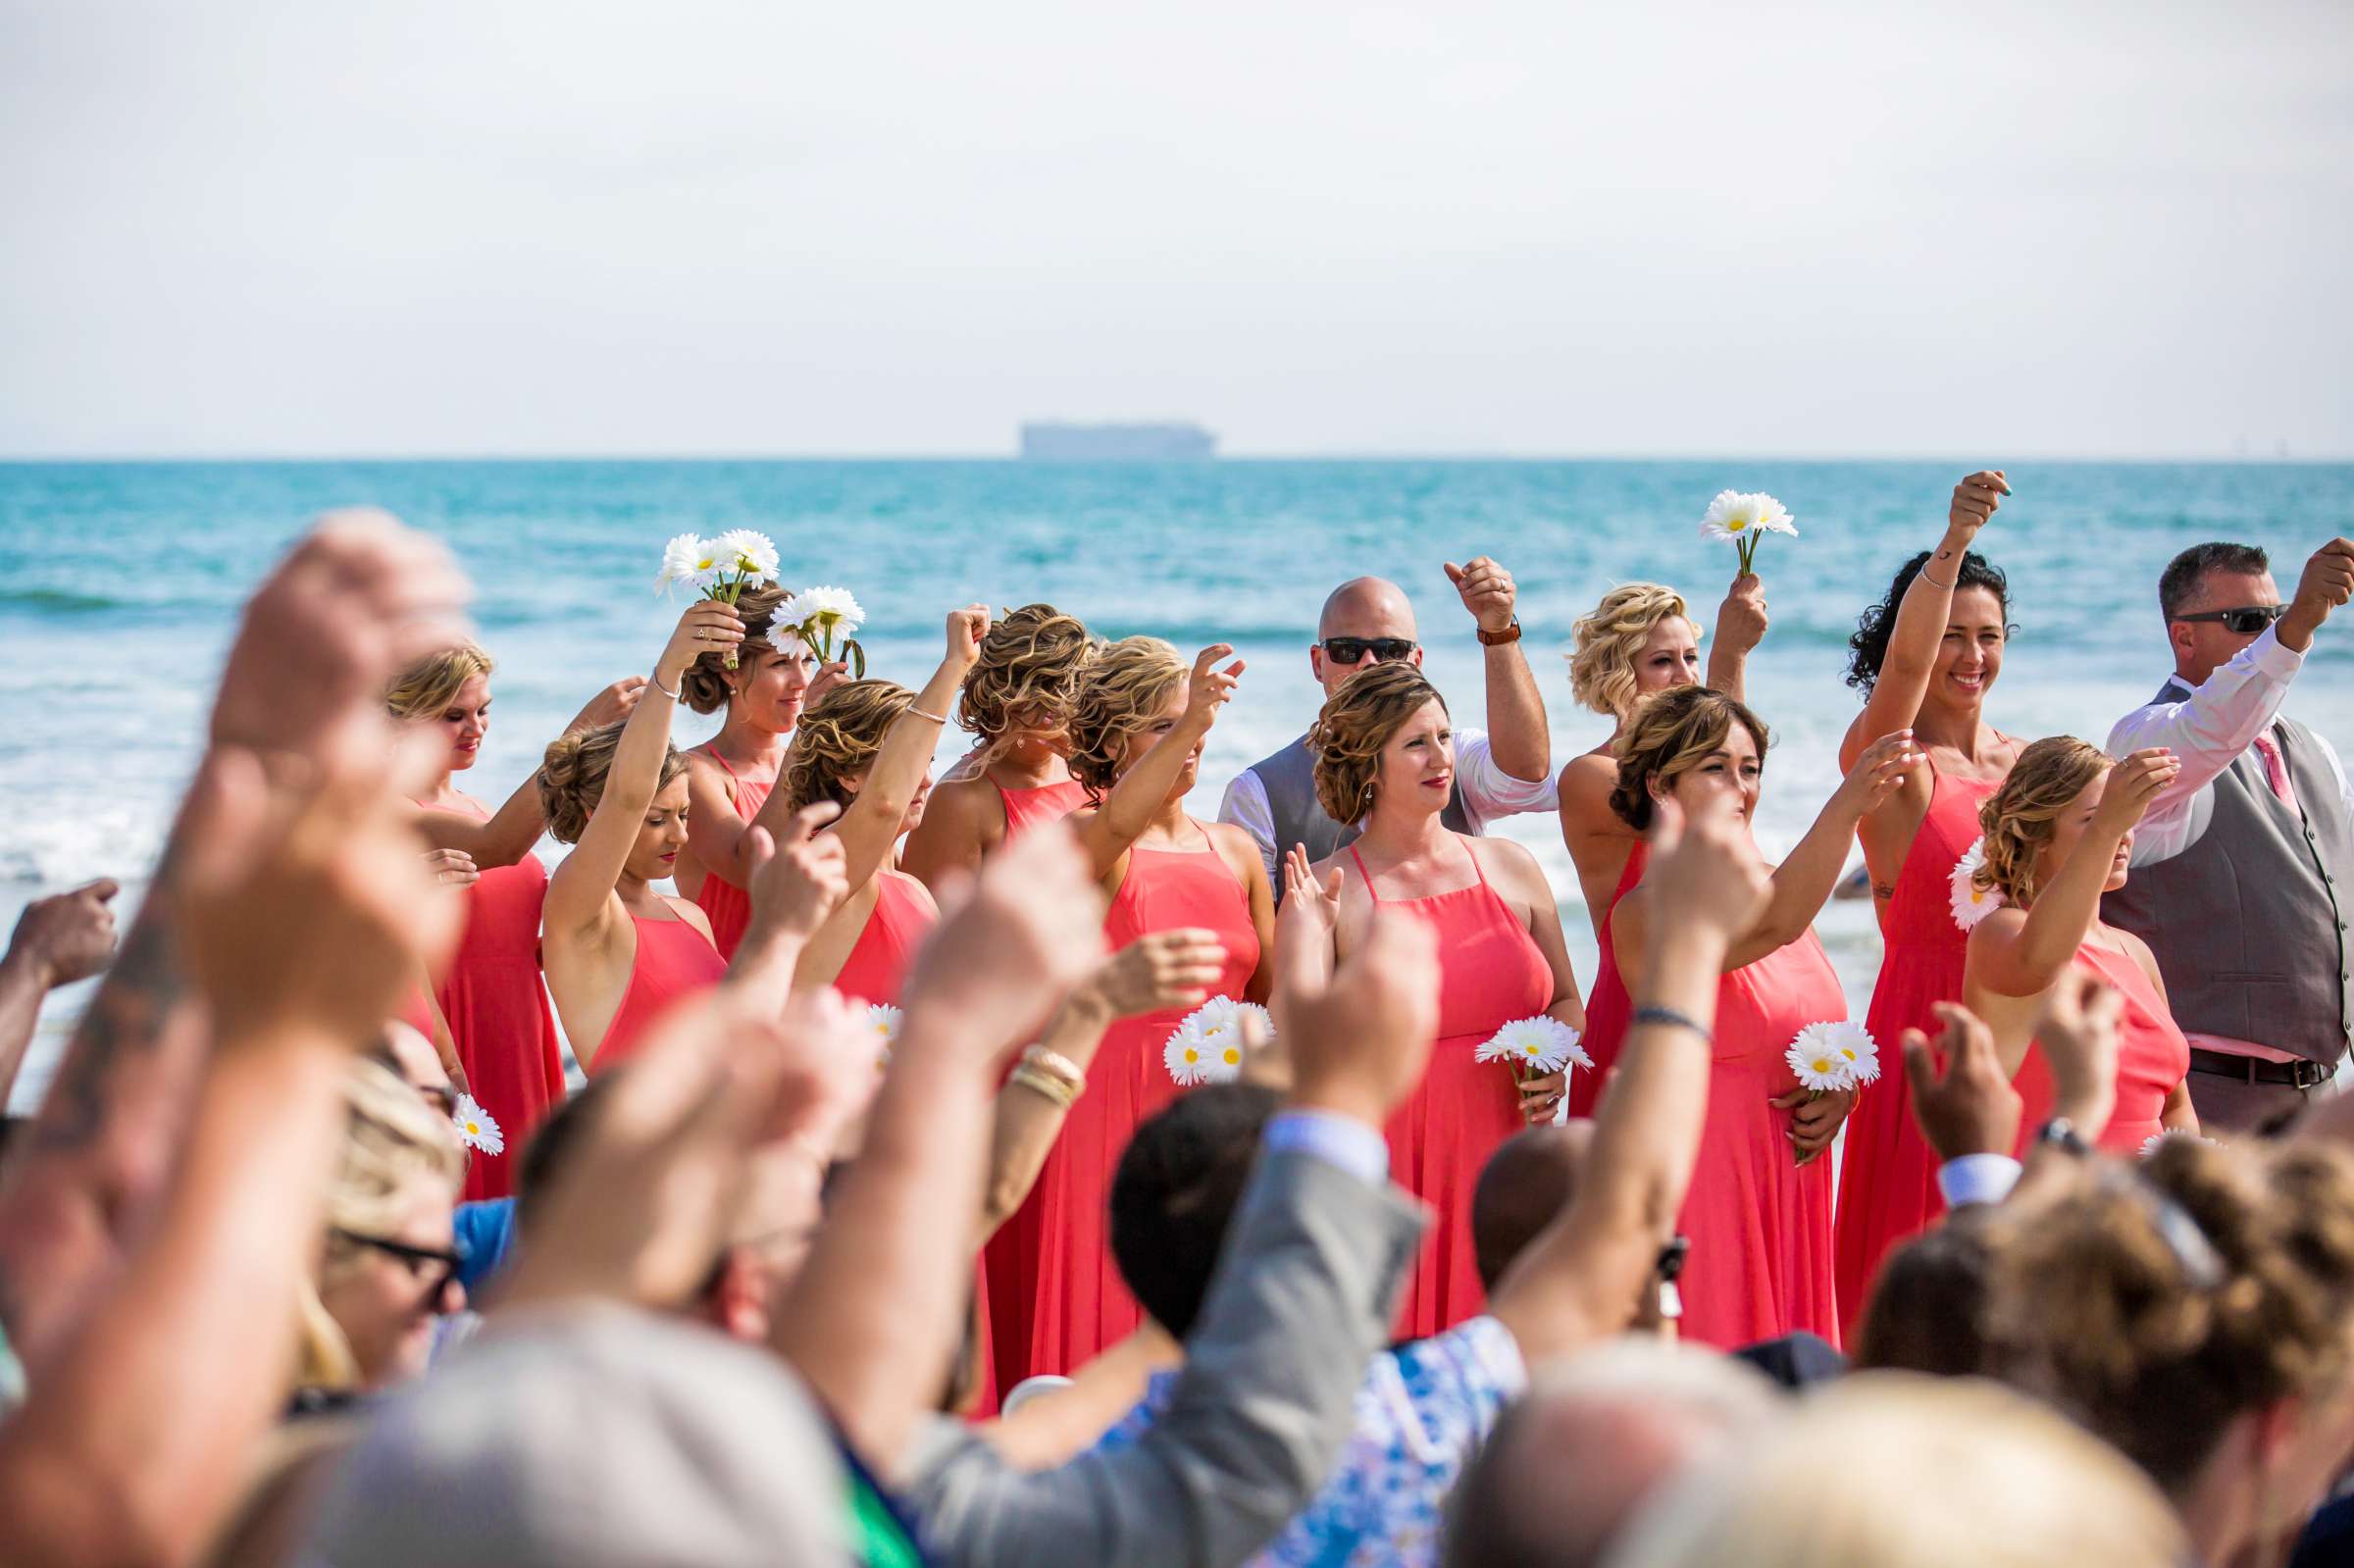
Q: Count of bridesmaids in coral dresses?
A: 11